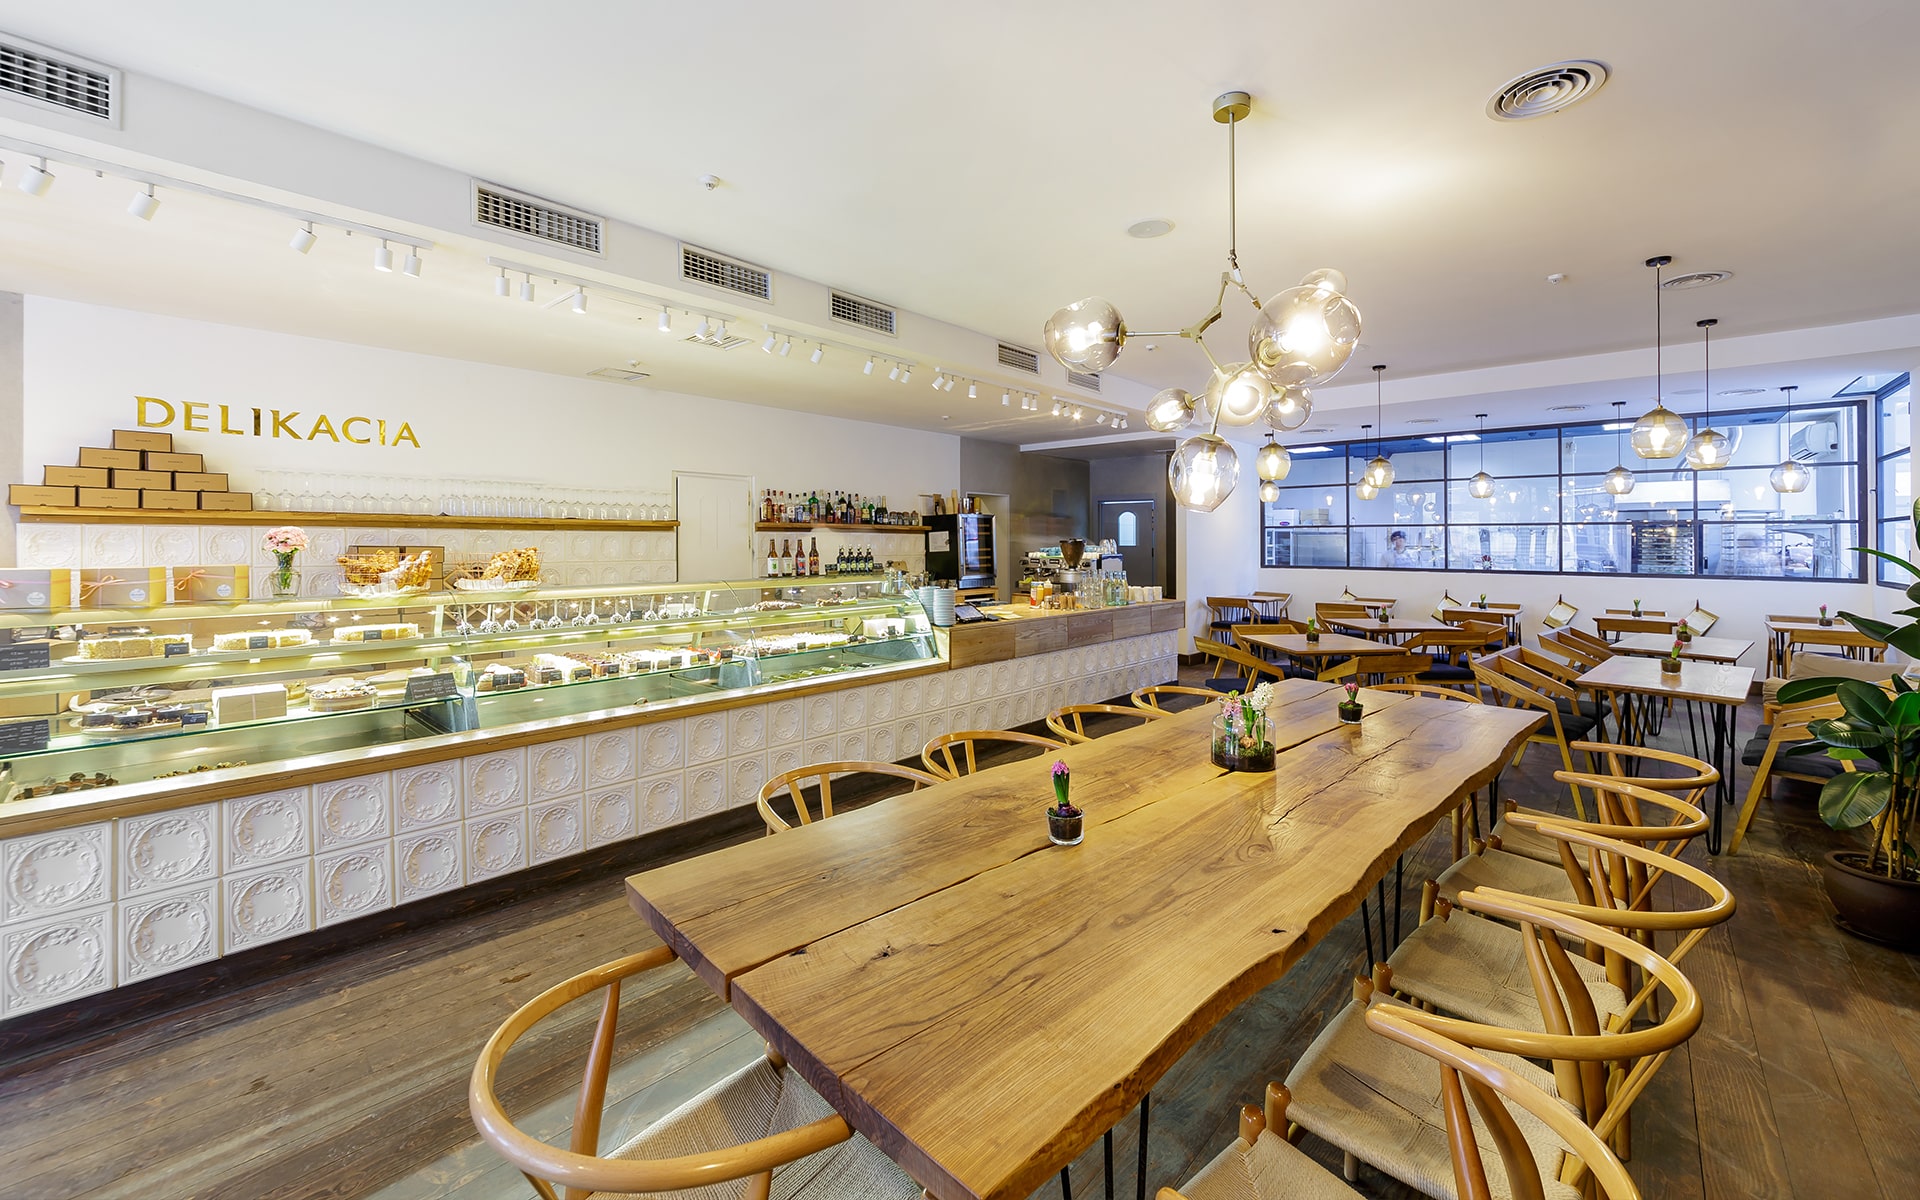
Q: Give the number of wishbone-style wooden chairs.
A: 11